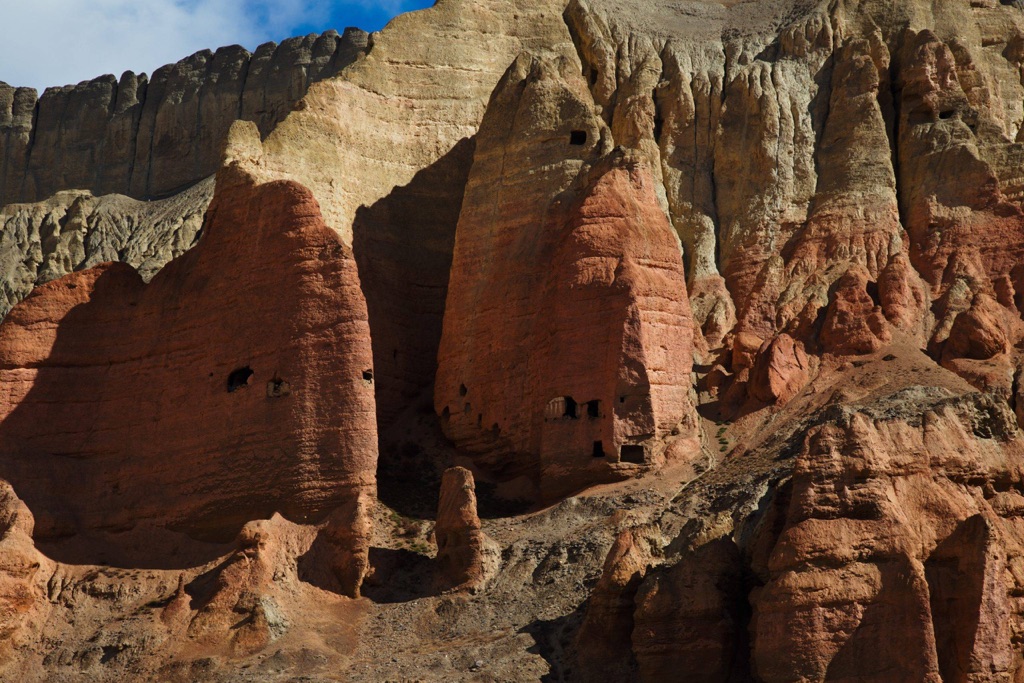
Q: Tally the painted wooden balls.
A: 0